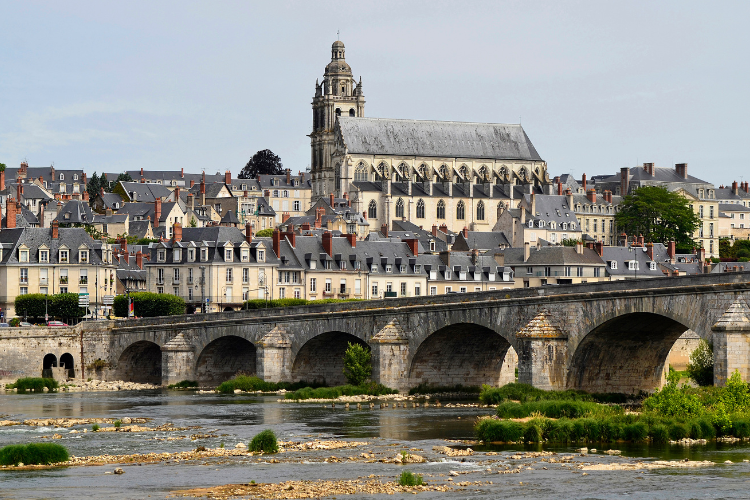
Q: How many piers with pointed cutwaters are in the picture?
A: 5